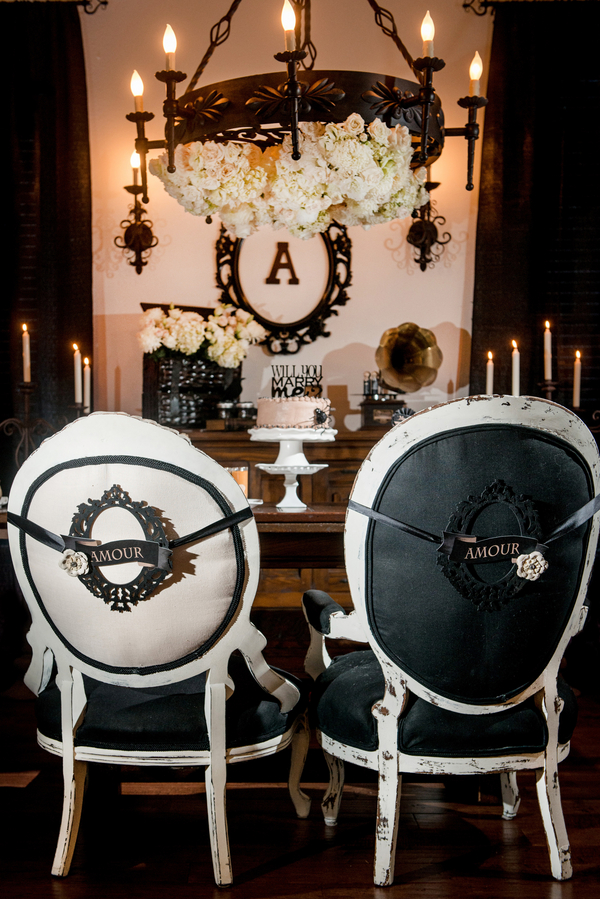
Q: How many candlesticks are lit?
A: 7